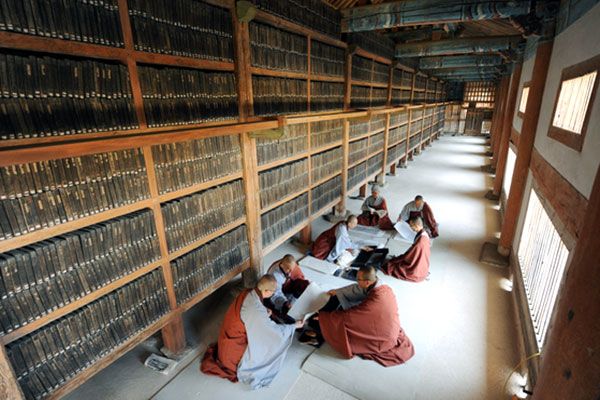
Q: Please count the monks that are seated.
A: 7